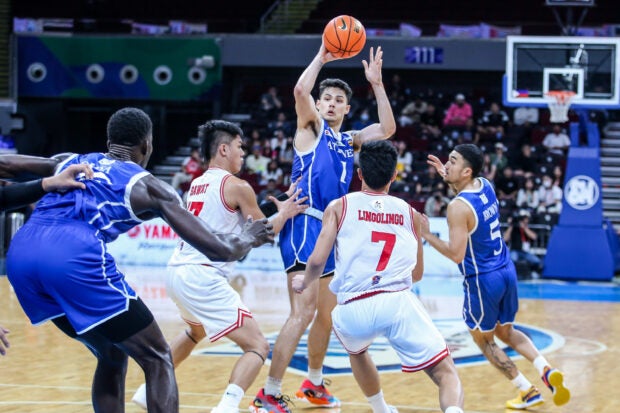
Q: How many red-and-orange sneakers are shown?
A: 2